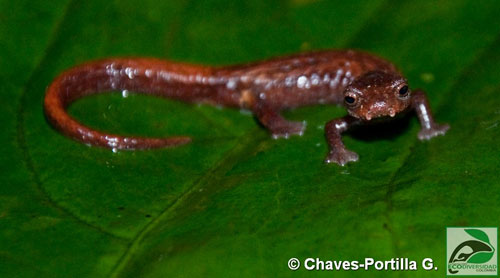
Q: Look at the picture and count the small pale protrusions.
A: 2